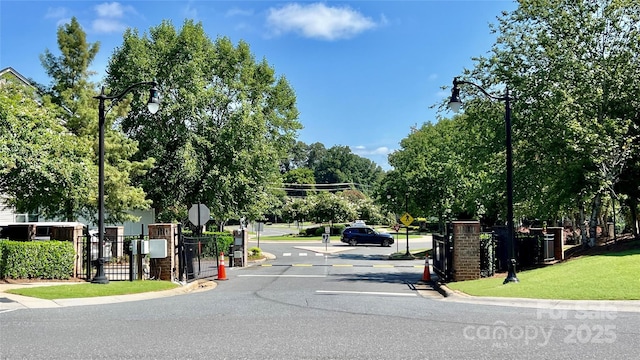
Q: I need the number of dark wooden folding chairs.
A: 0